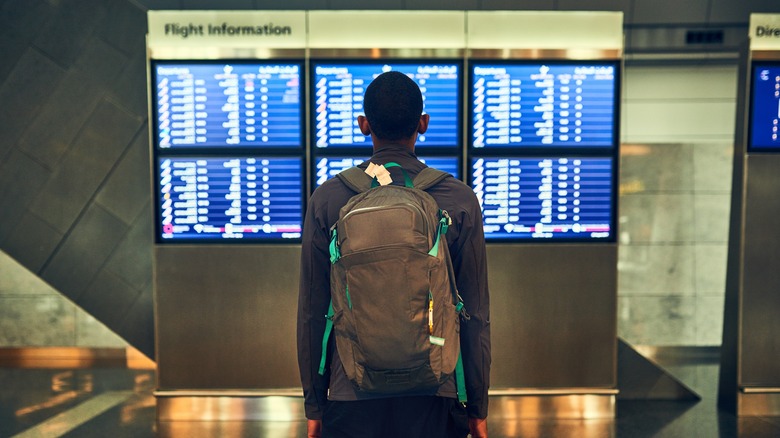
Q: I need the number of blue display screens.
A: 7